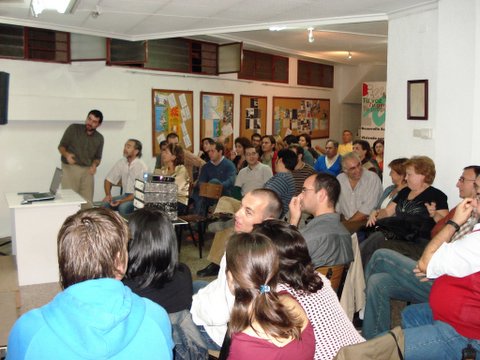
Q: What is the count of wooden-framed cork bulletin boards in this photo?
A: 4